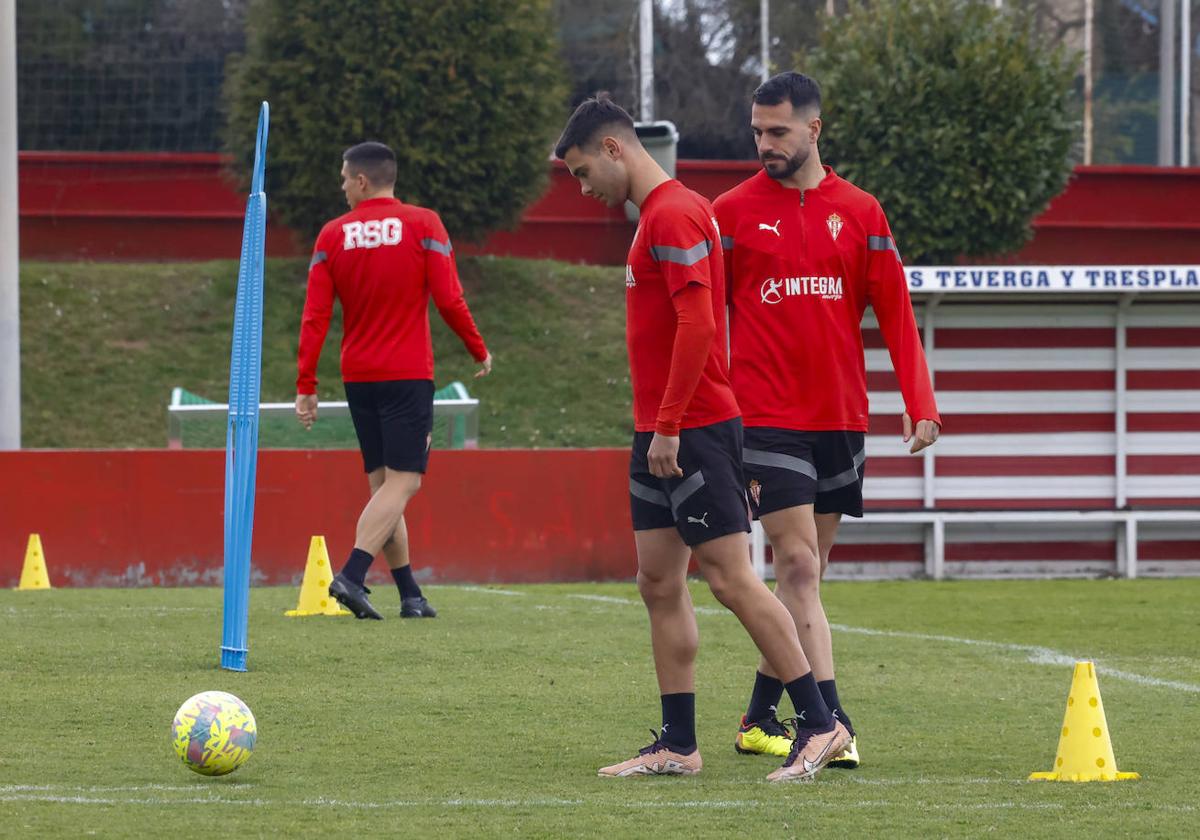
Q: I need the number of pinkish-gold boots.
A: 2